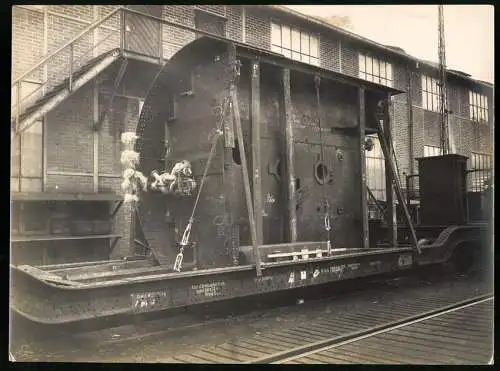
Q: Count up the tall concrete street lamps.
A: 0